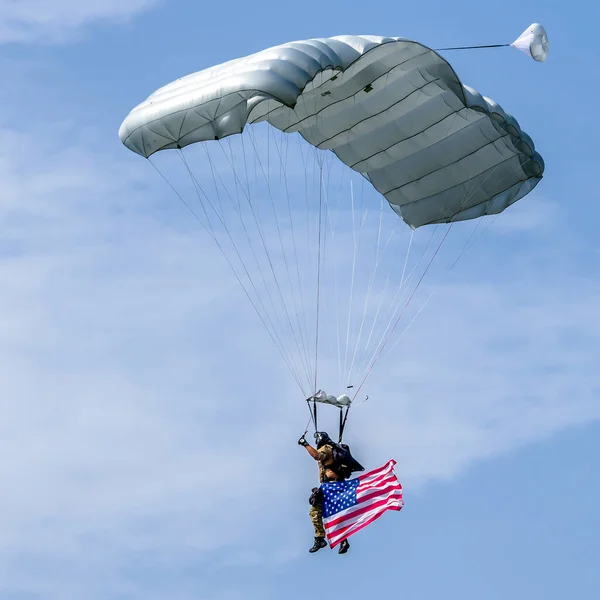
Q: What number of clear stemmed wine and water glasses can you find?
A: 0